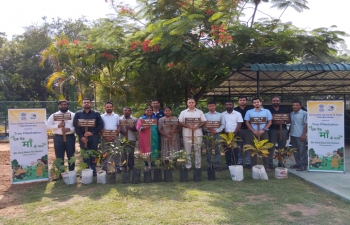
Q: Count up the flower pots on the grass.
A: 15